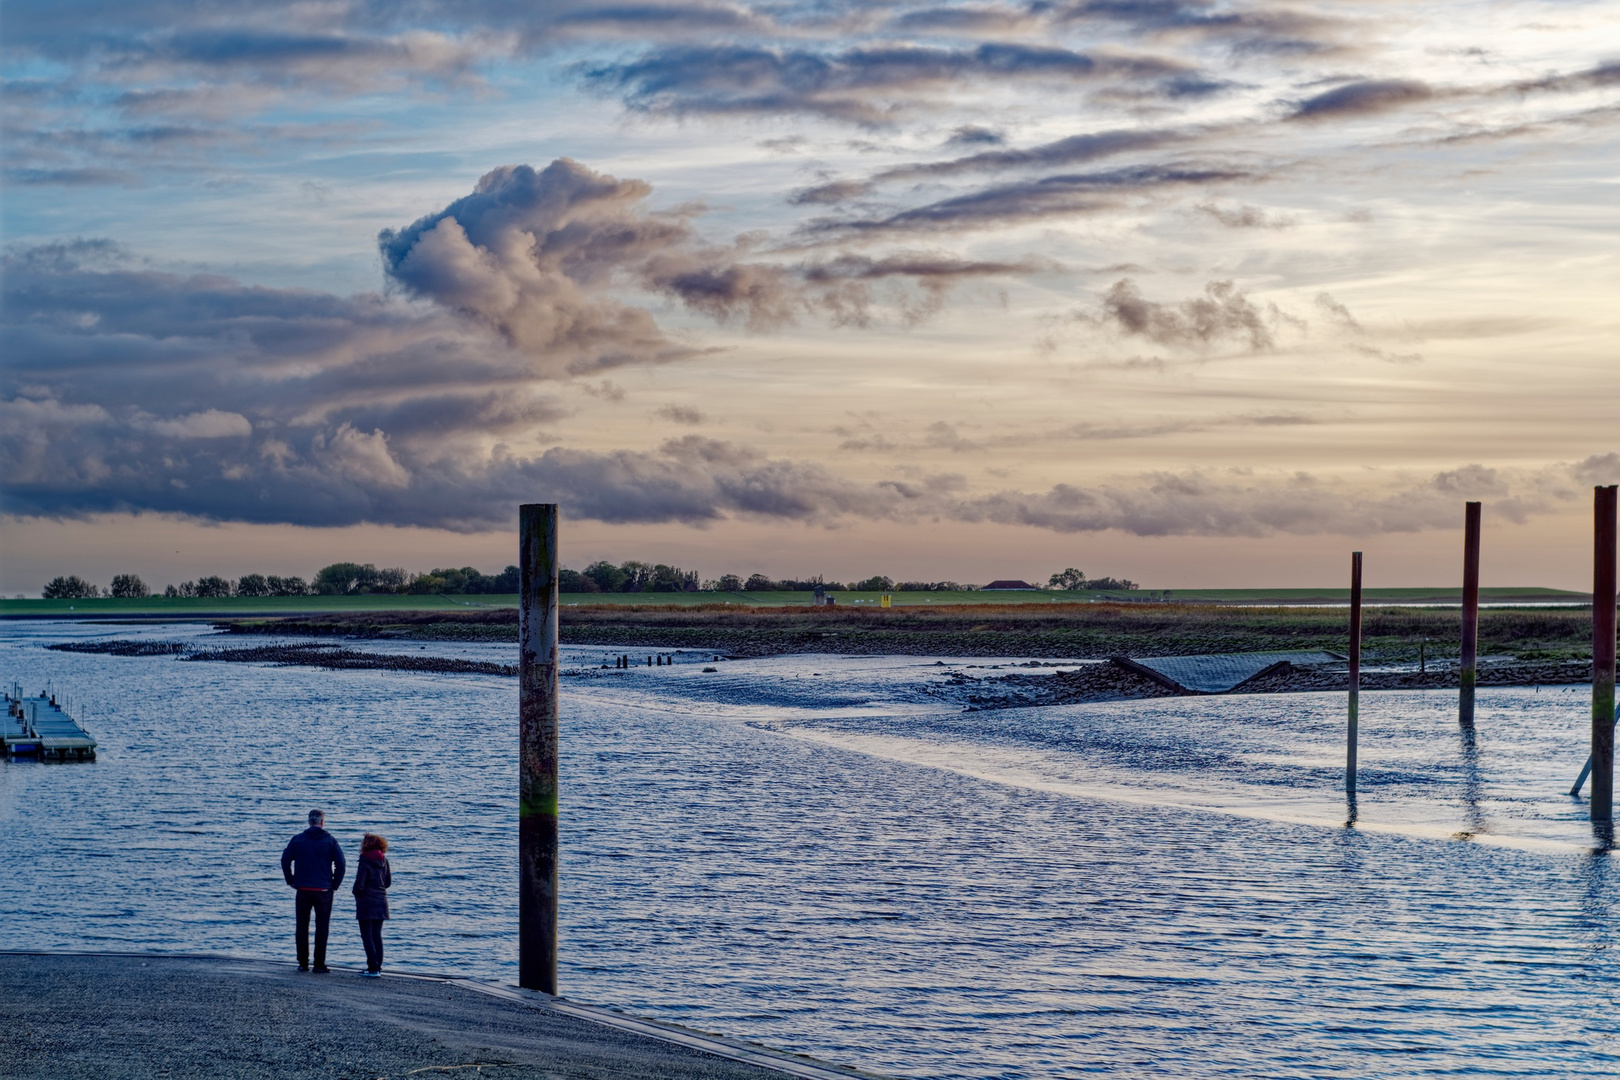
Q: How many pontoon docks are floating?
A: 1